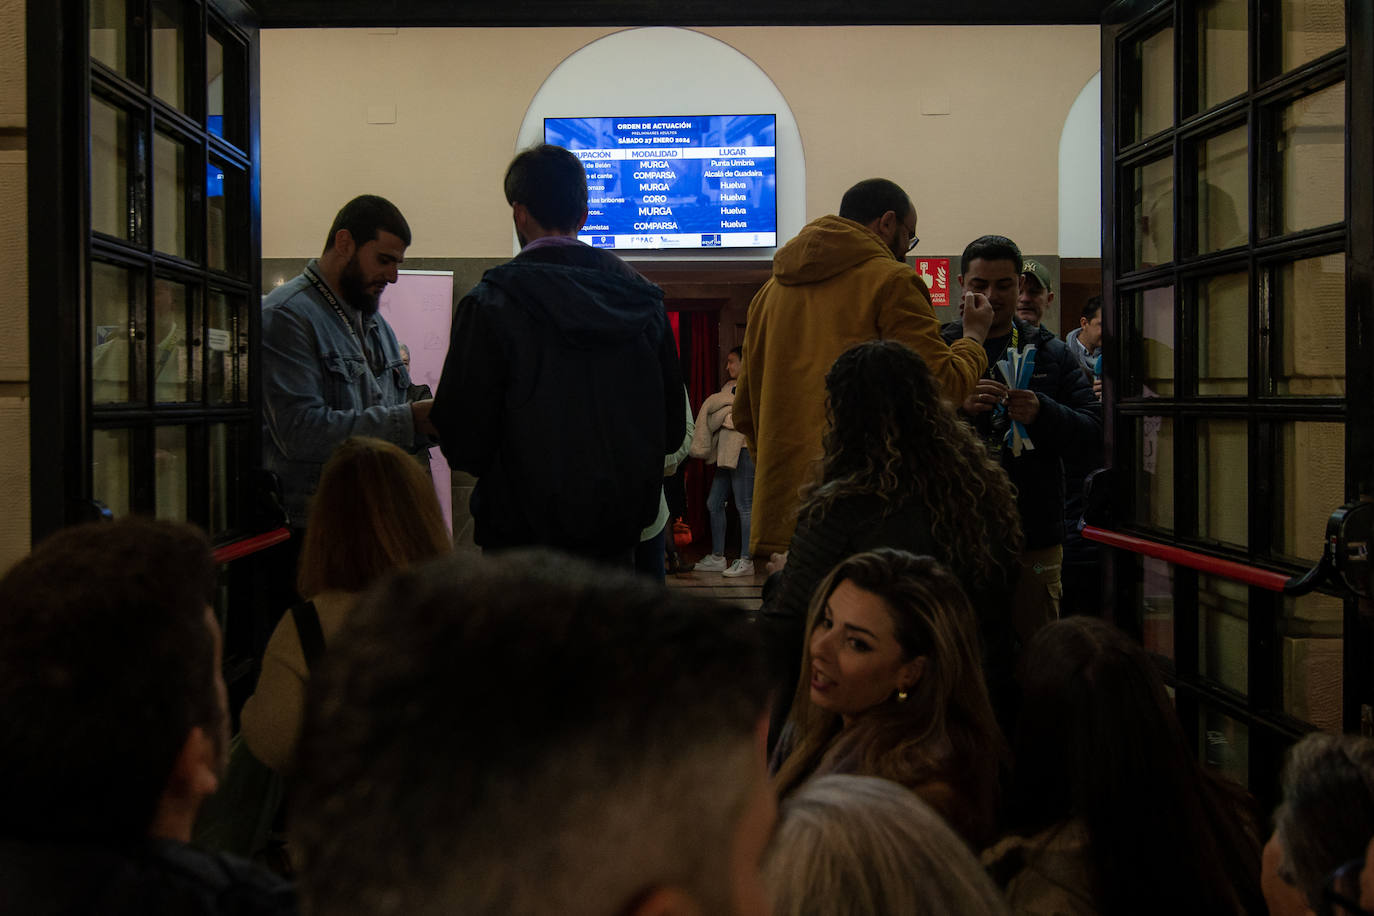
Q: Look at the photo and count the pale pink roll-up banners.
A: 1